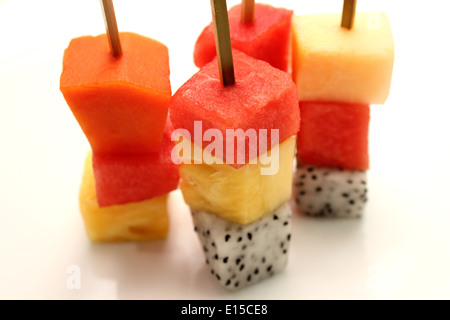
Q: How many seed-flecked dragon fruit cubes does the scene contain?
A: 2